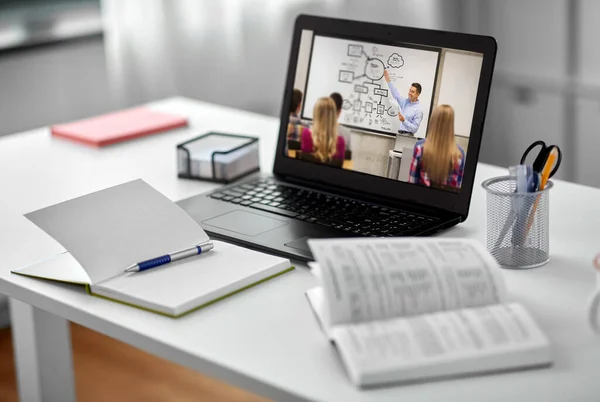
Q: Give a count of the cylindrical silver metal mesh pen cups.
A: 1